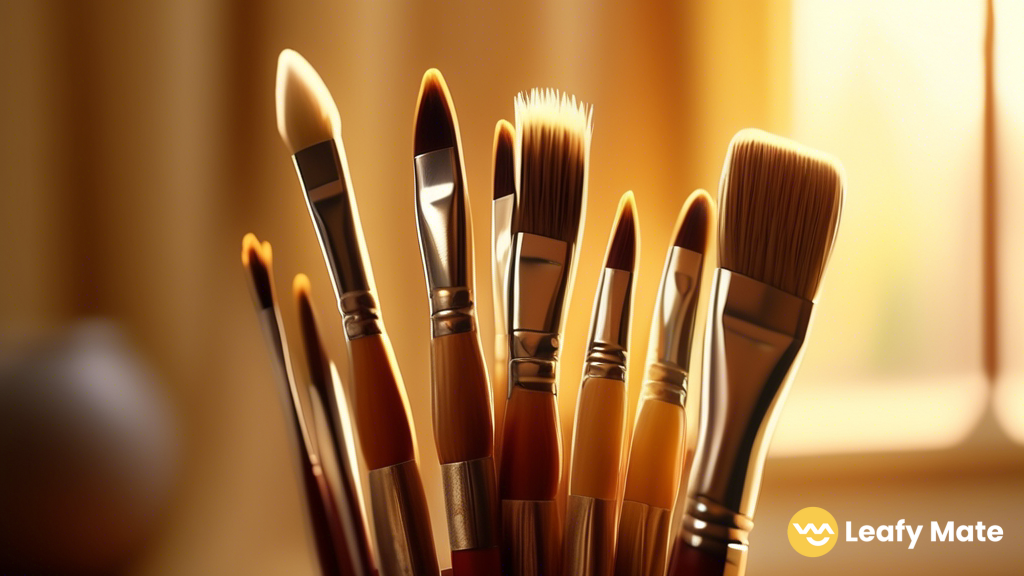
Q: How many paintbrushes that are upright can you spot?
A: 9